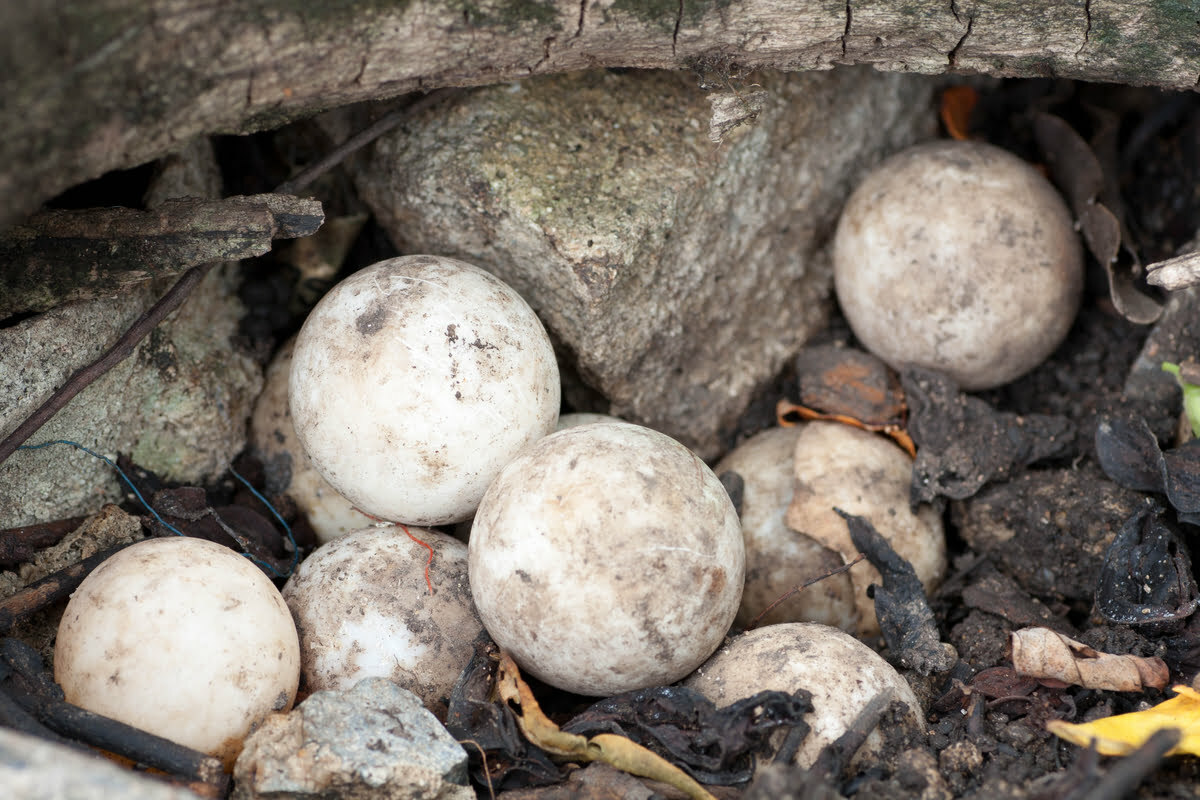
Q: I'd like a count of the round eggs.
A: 9